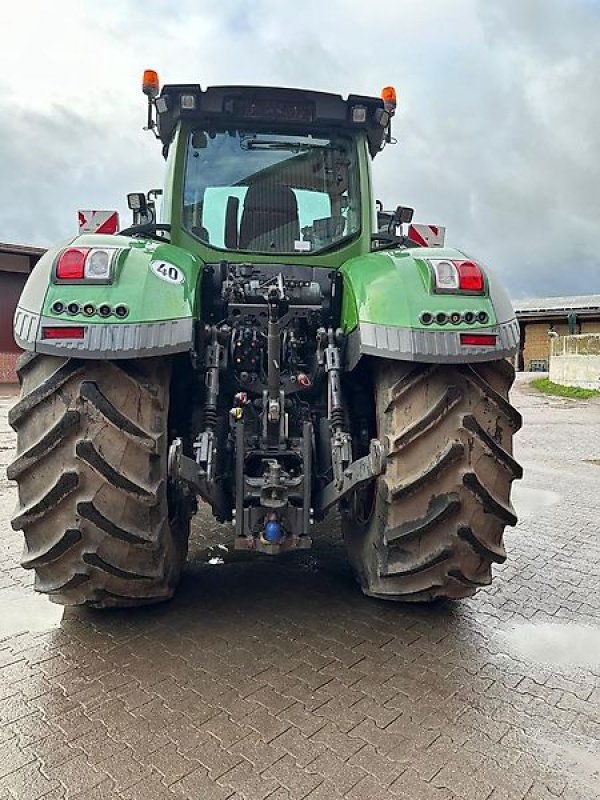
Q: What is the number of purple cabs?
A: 0